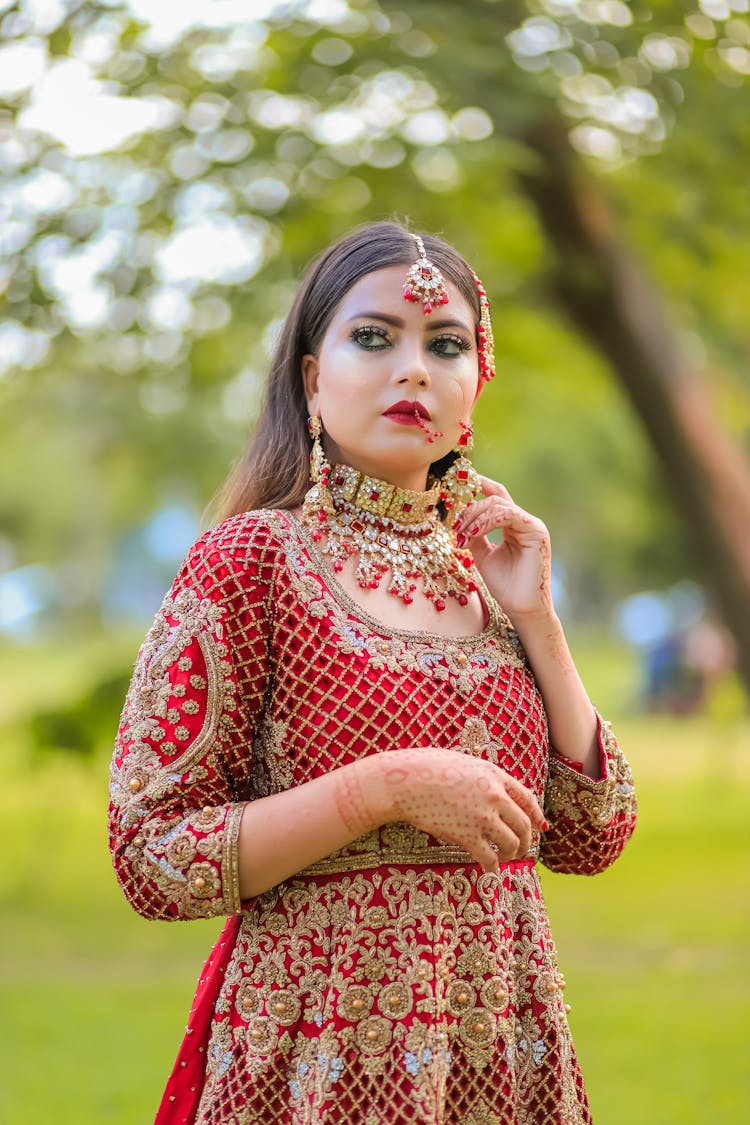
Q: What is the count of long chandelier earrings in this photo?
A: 2